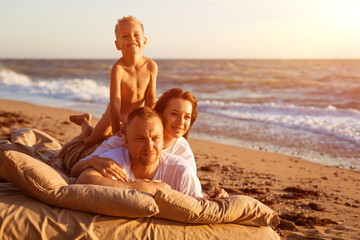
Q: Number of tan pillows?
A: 2